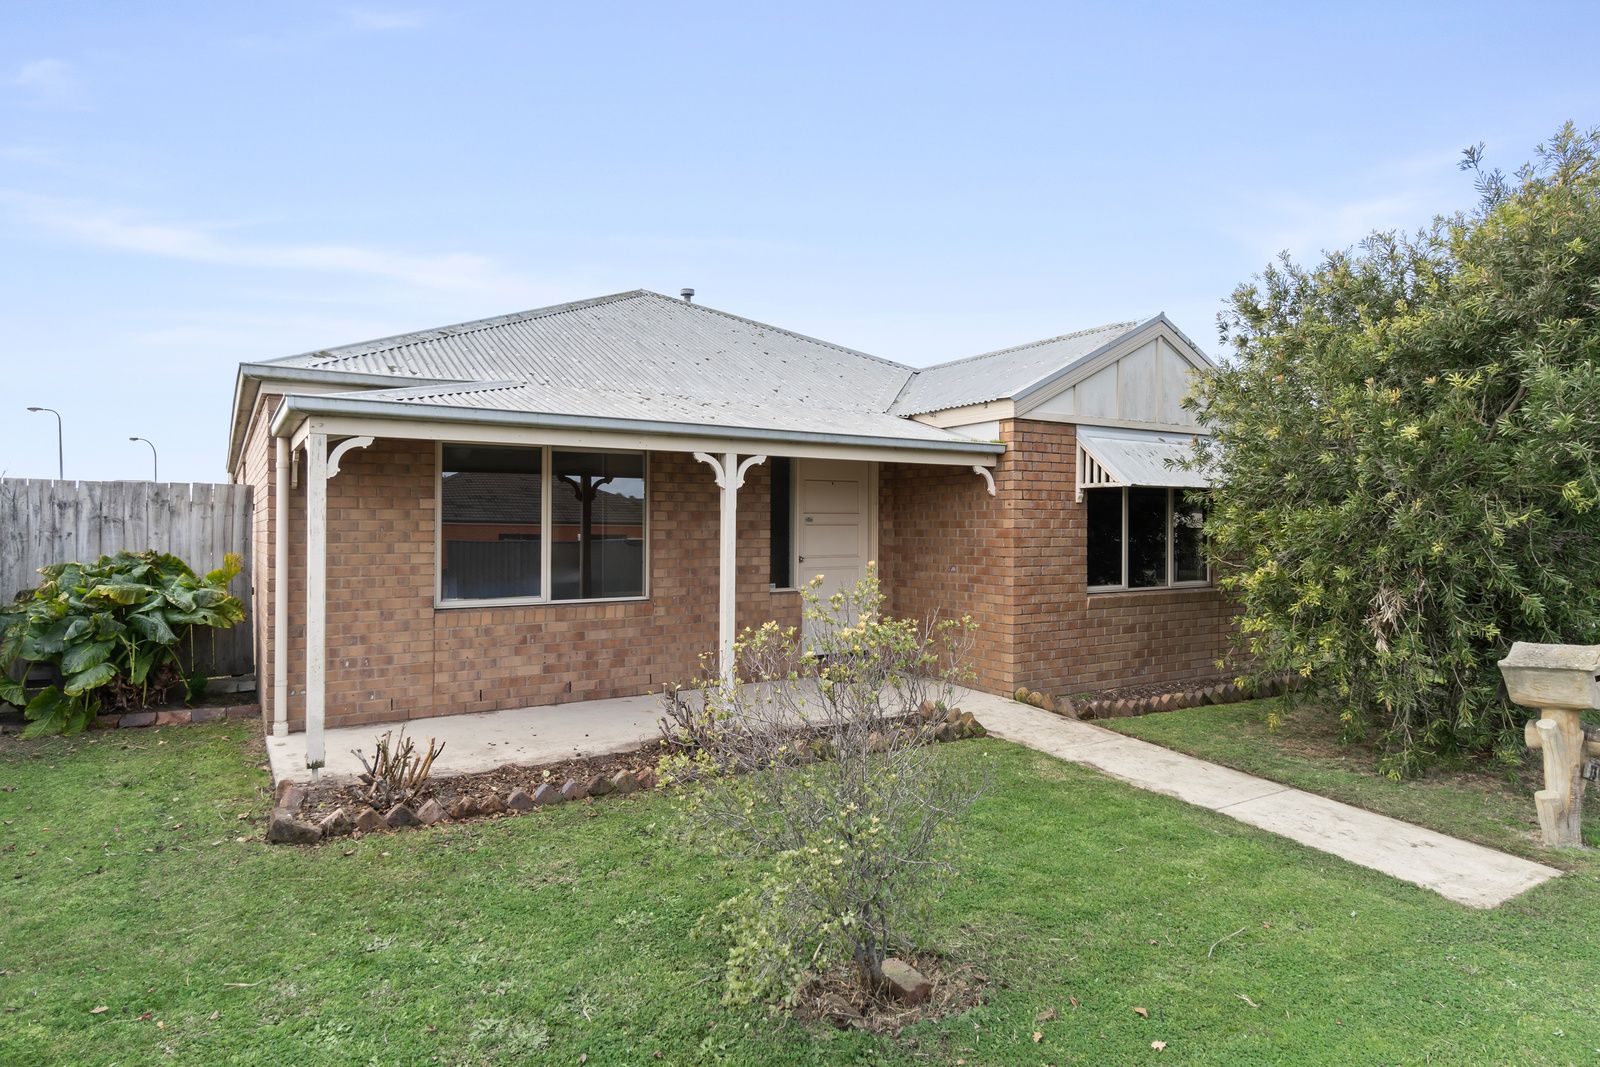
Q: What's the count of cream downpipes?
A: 1